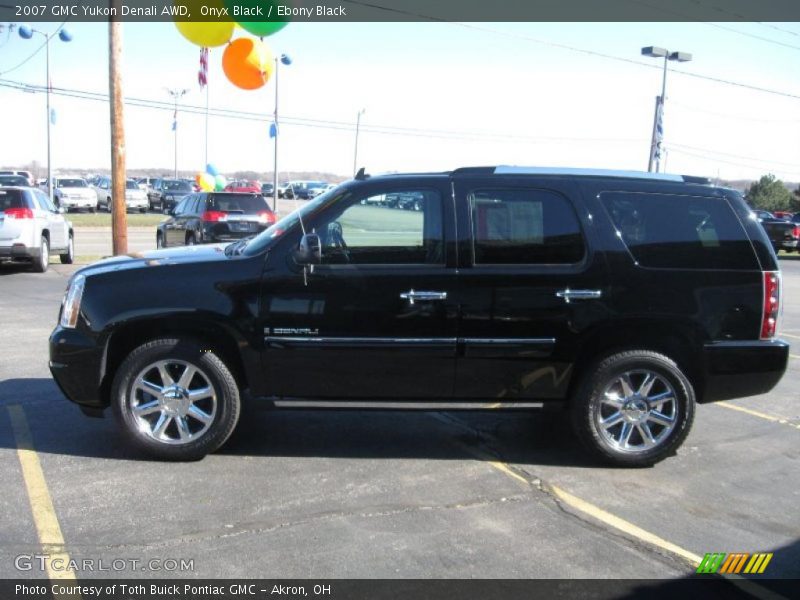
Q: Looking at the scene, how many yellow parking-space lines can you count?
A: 5